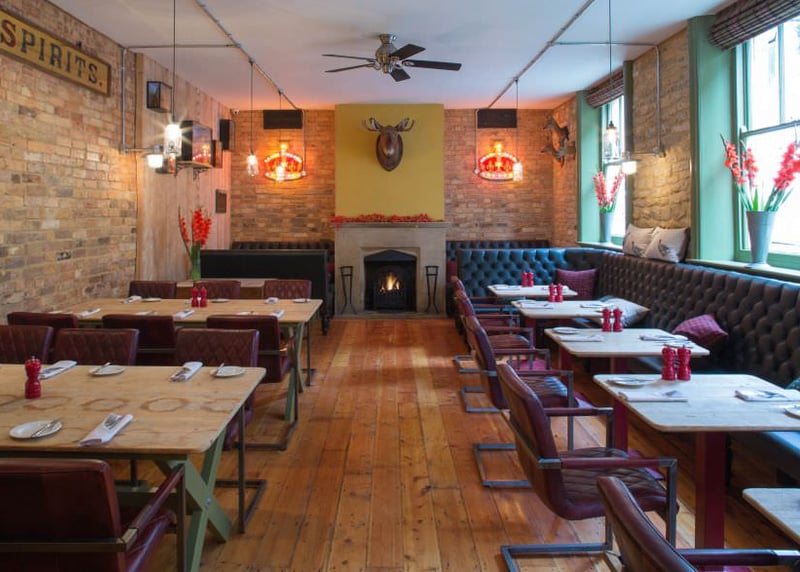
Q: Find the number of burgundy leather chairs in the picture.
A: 15